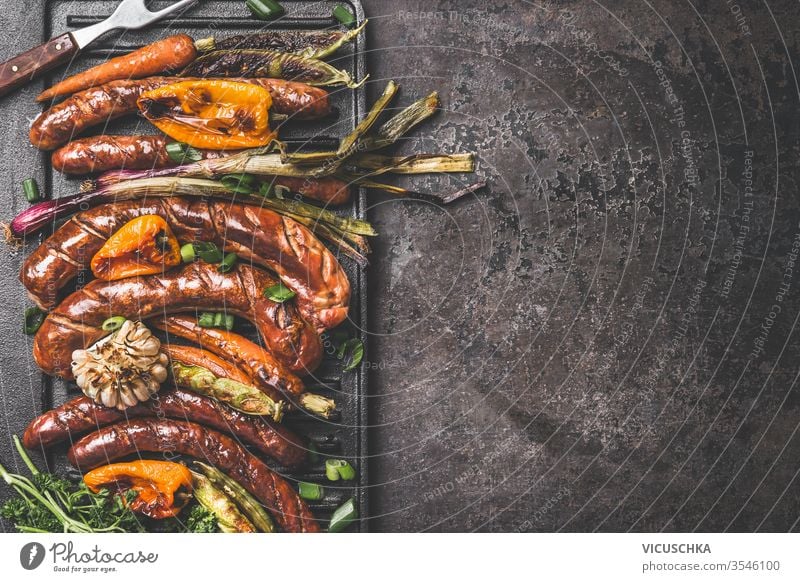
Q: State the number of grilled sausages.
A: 6